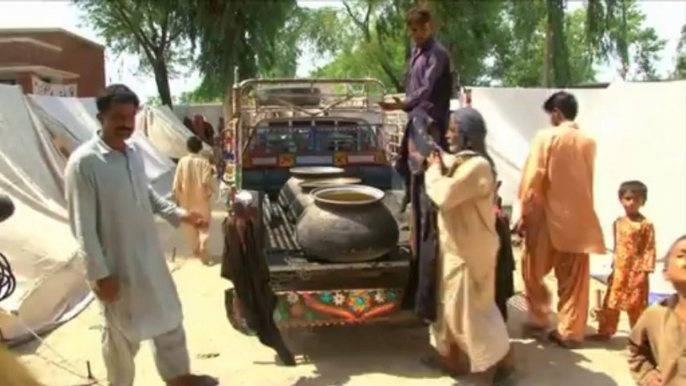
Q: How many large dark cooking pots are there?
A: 3